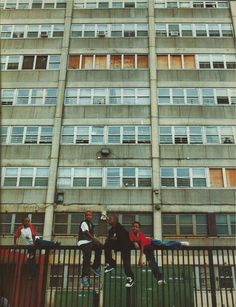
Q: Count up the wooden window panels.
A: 11